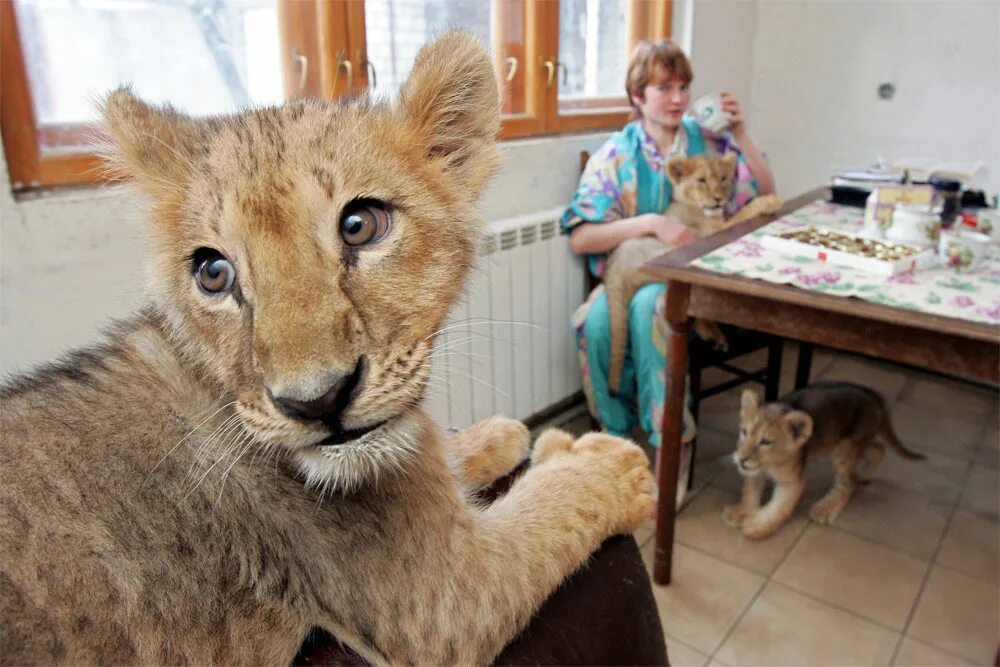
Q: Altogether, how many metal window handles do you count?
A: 6